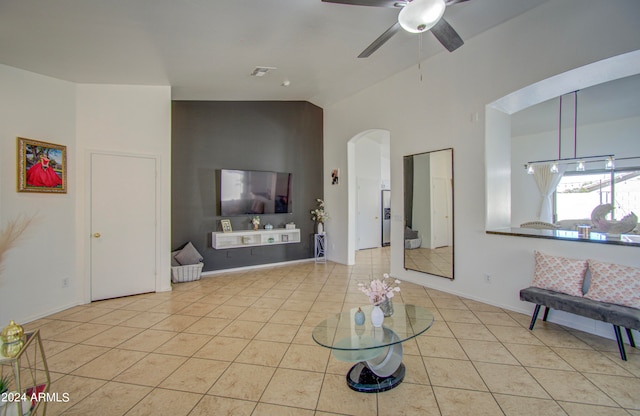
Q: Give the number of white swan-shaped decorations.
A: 1